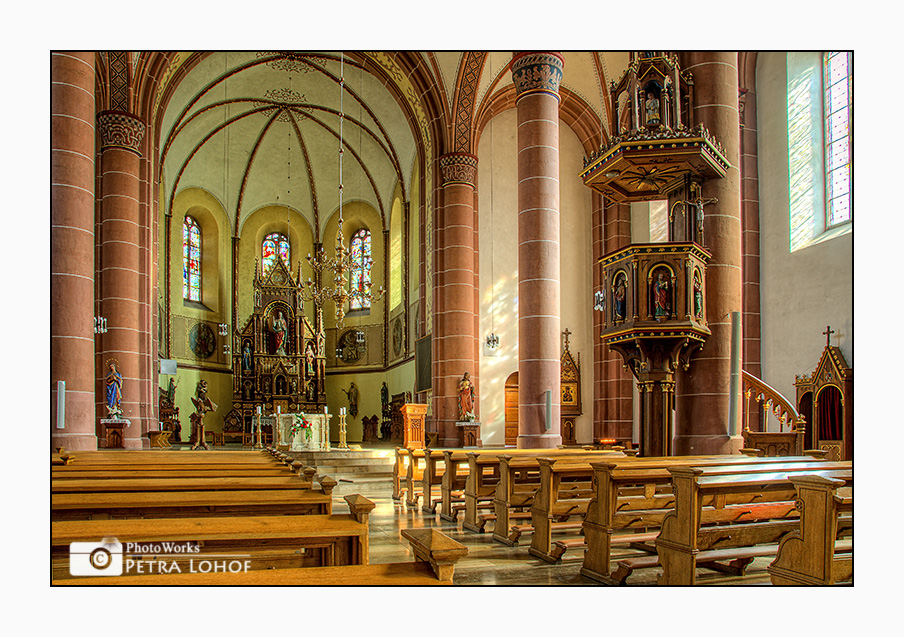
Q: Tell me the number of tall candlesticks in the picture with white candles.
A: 5